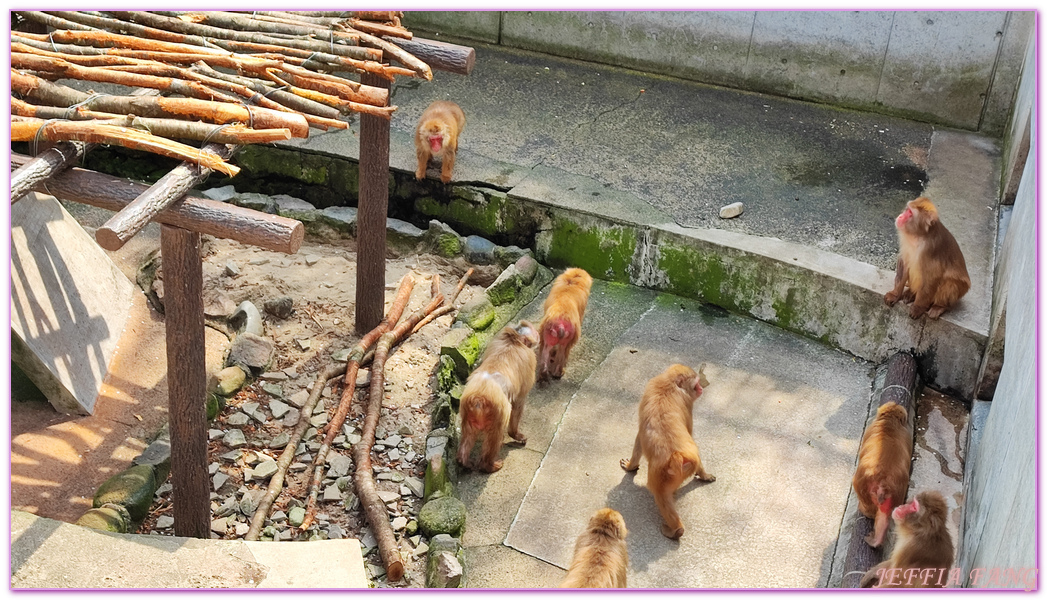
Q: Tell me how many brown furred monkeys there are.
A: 8